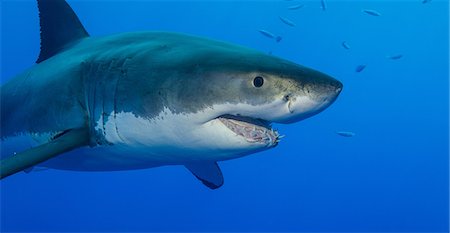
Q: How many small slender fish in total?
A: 11